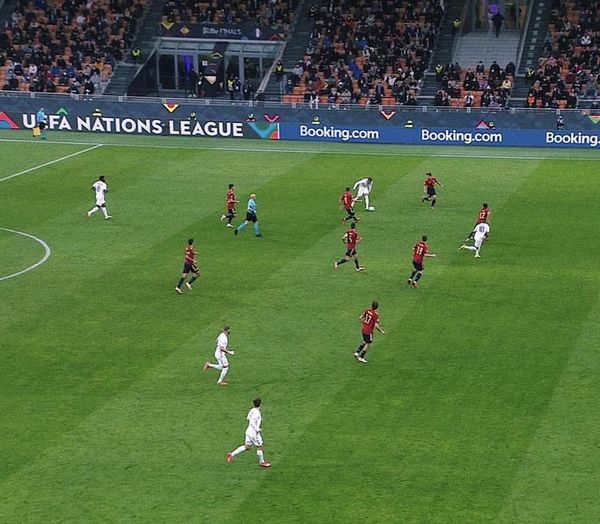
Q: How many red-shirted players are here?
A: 8